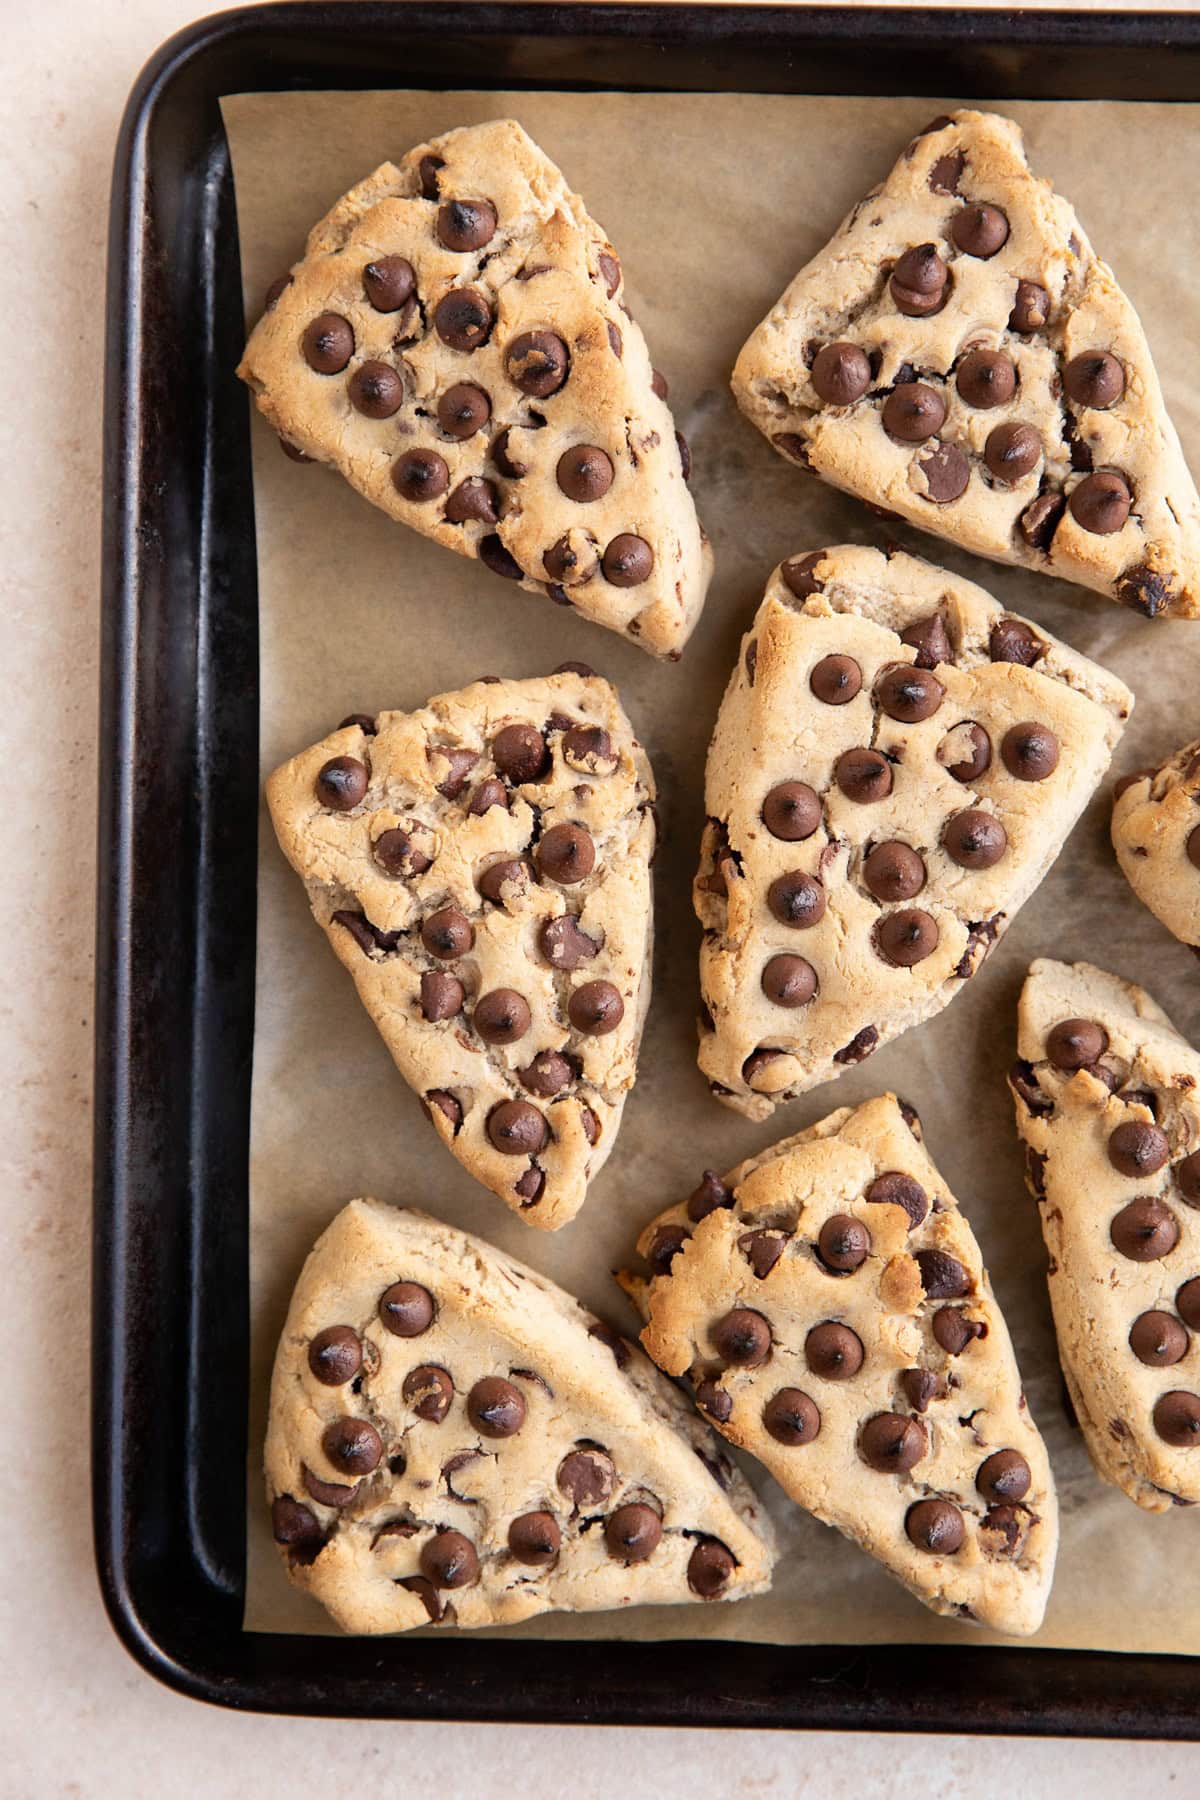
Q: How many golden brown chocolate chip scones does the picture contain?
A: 8